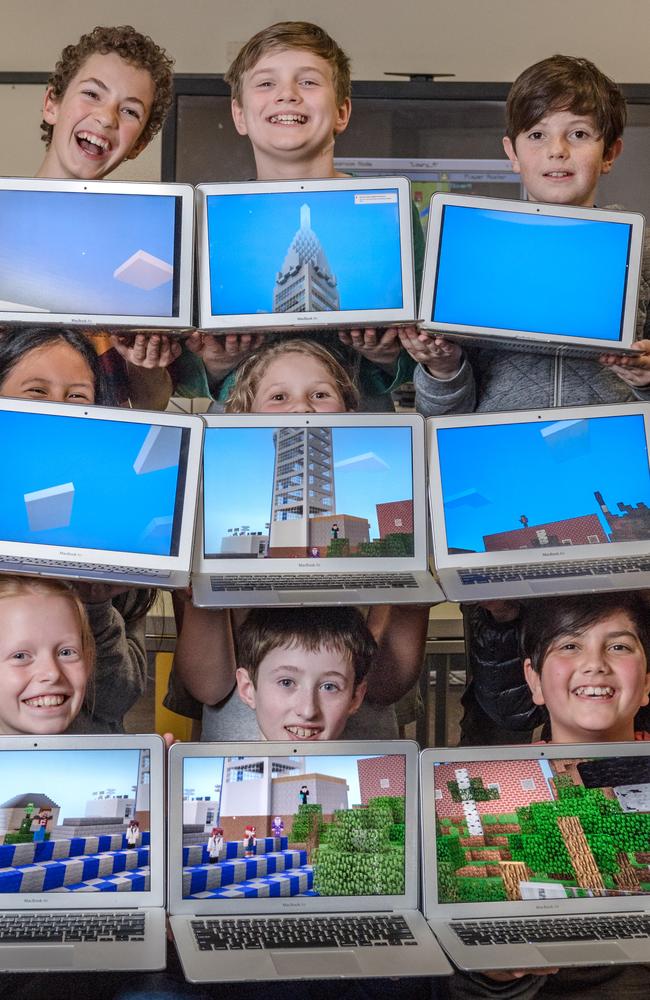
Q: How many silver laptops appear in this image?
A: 9